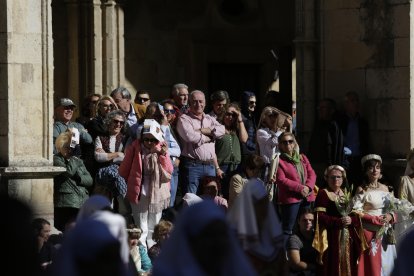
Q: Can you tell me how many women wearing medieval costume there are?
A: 2